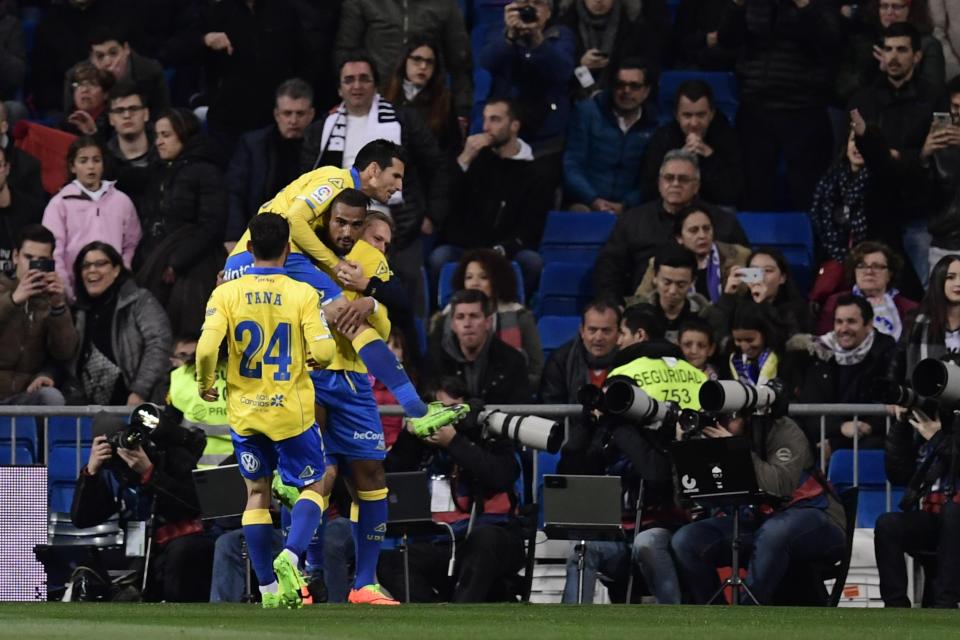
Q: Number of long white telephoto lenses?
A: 4